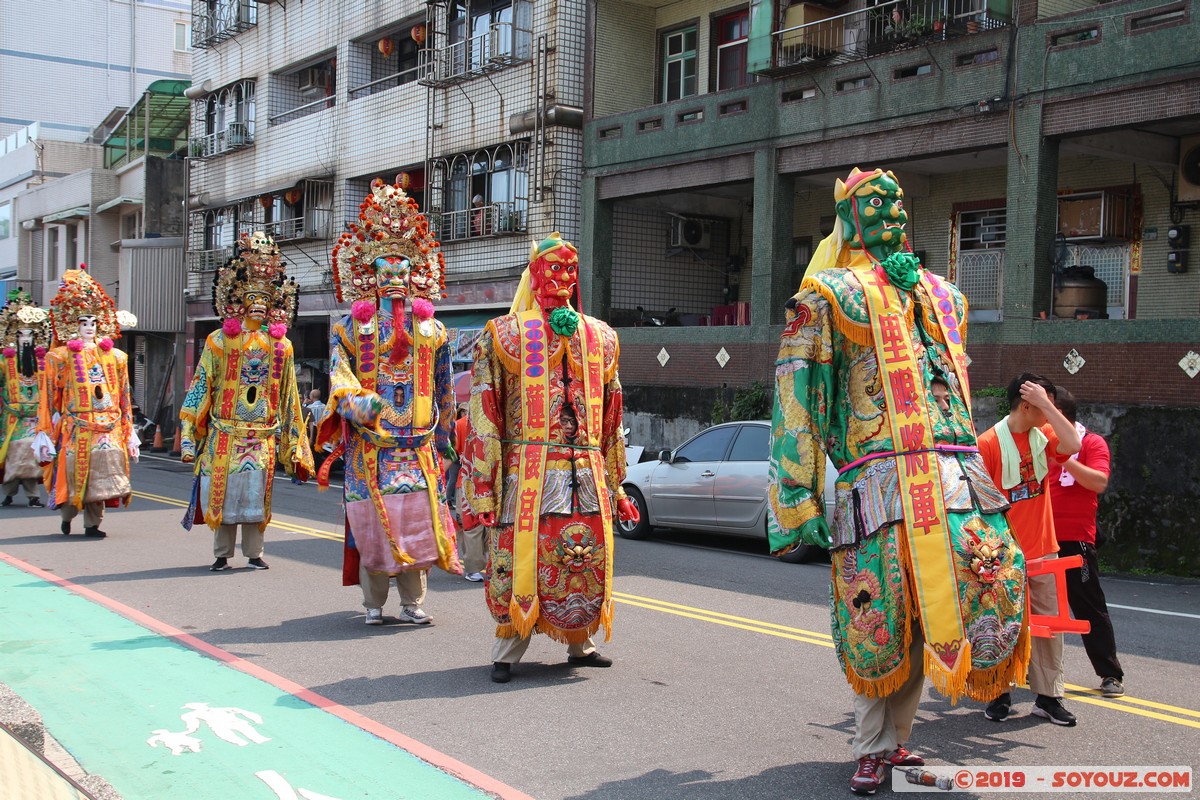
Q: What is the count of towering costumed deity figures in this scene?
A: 6